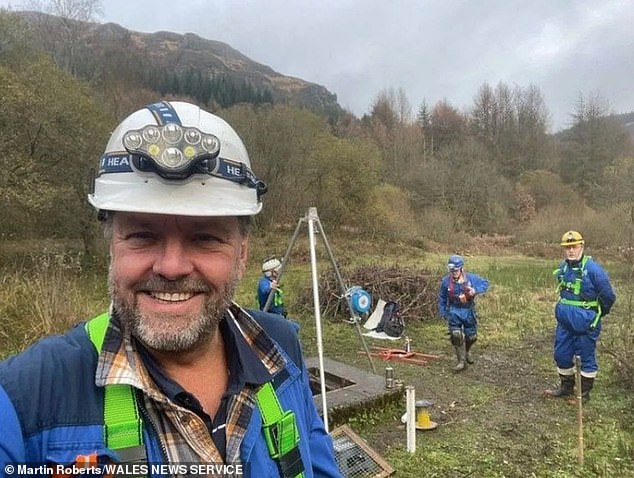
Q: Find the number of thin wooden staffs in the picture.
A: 1